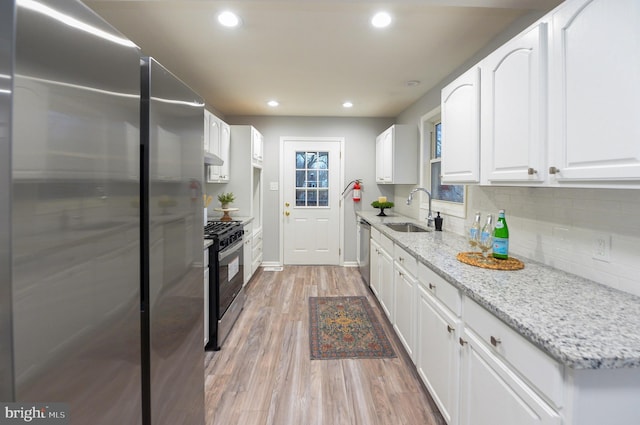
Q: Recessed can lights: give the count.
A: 4